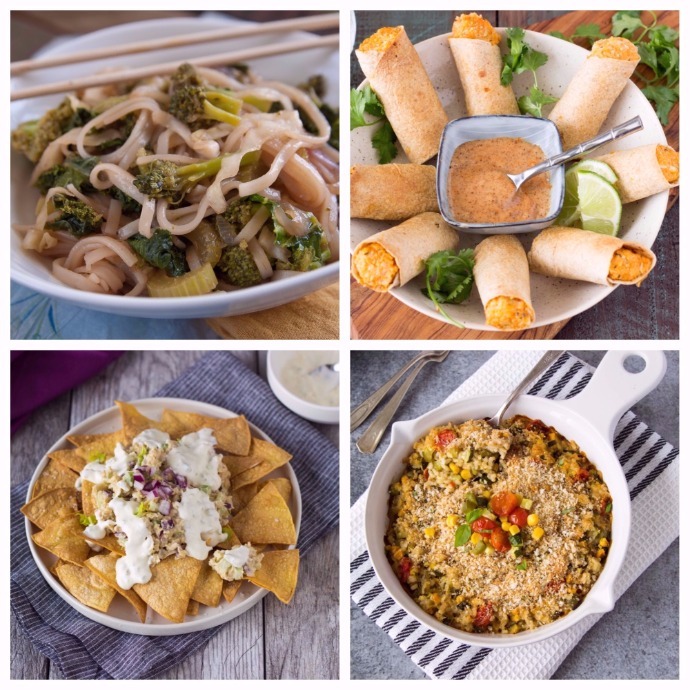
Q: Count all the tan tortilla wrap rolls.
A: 8